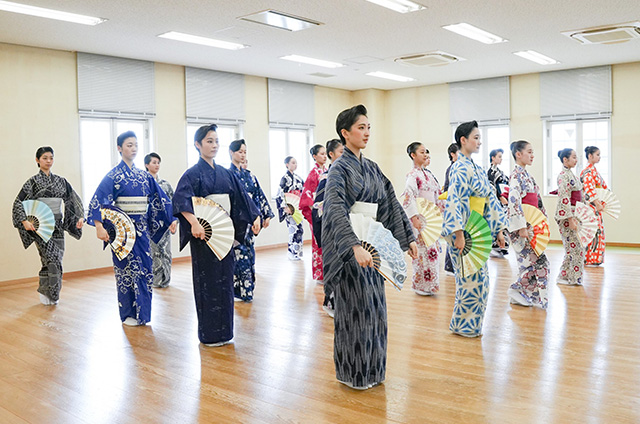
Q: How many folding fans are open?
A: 10